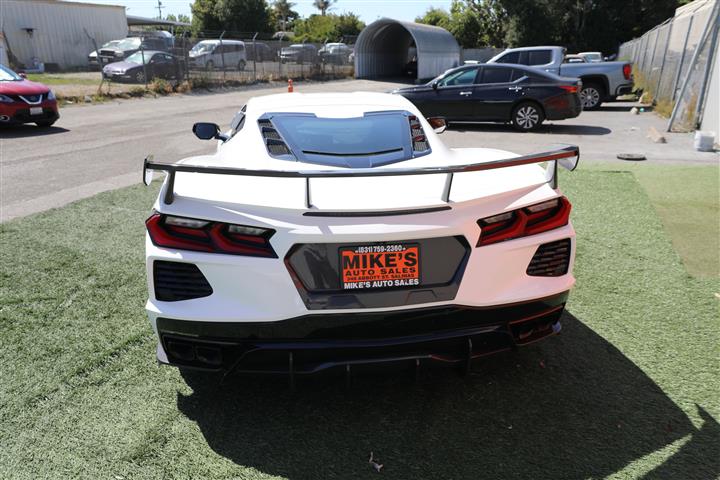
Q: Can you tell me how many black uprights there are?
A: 4